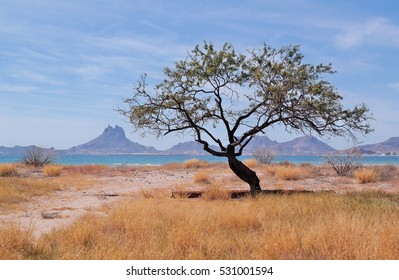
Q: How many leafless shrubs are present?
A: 3